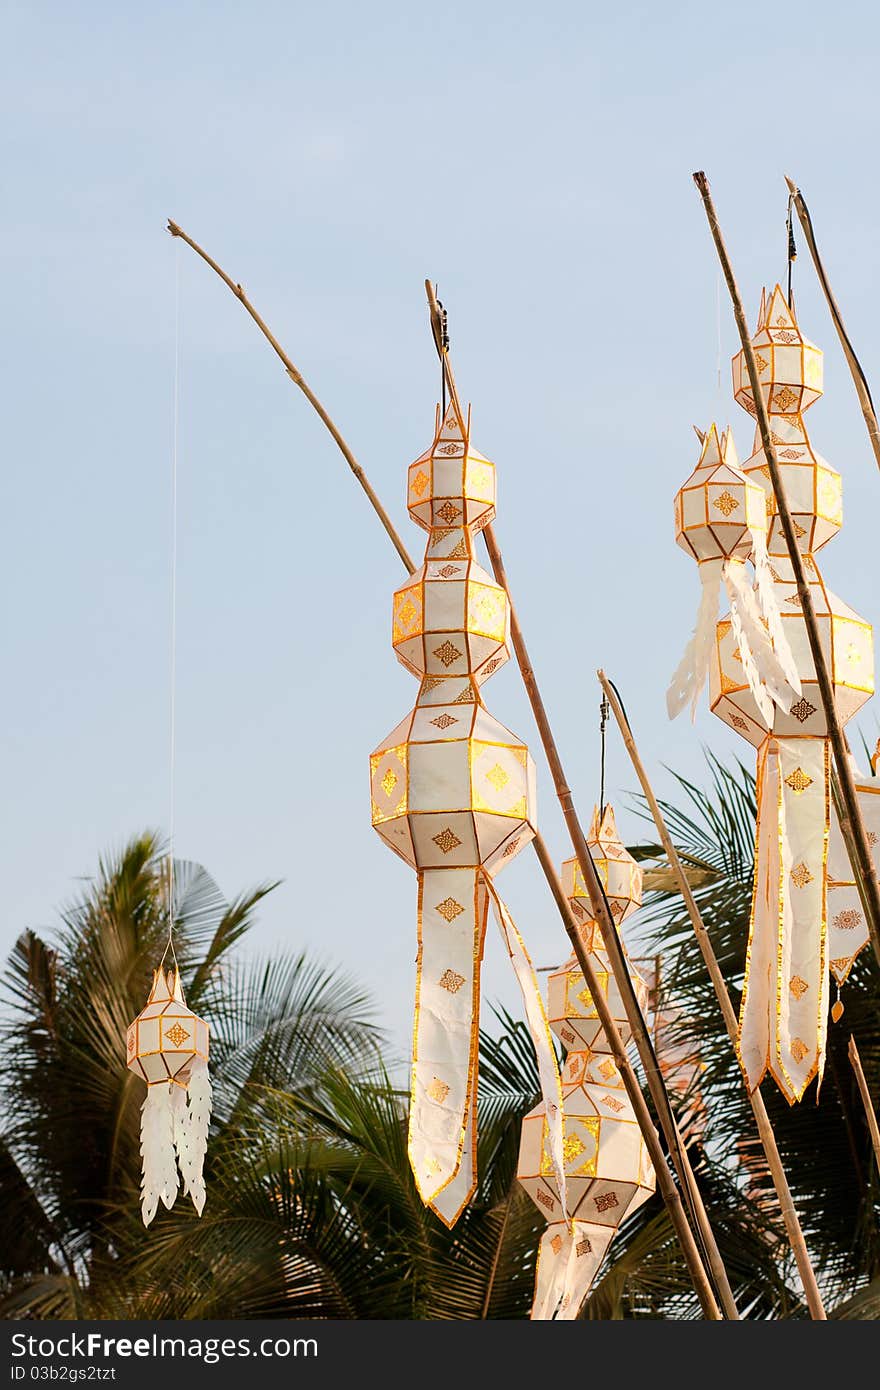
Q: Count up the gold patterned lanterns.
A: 5